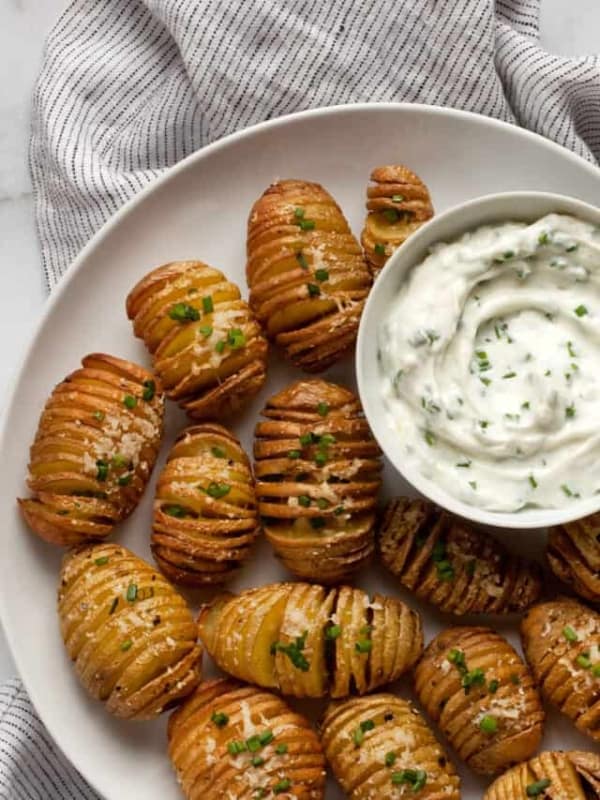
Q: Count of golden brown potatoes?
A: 15